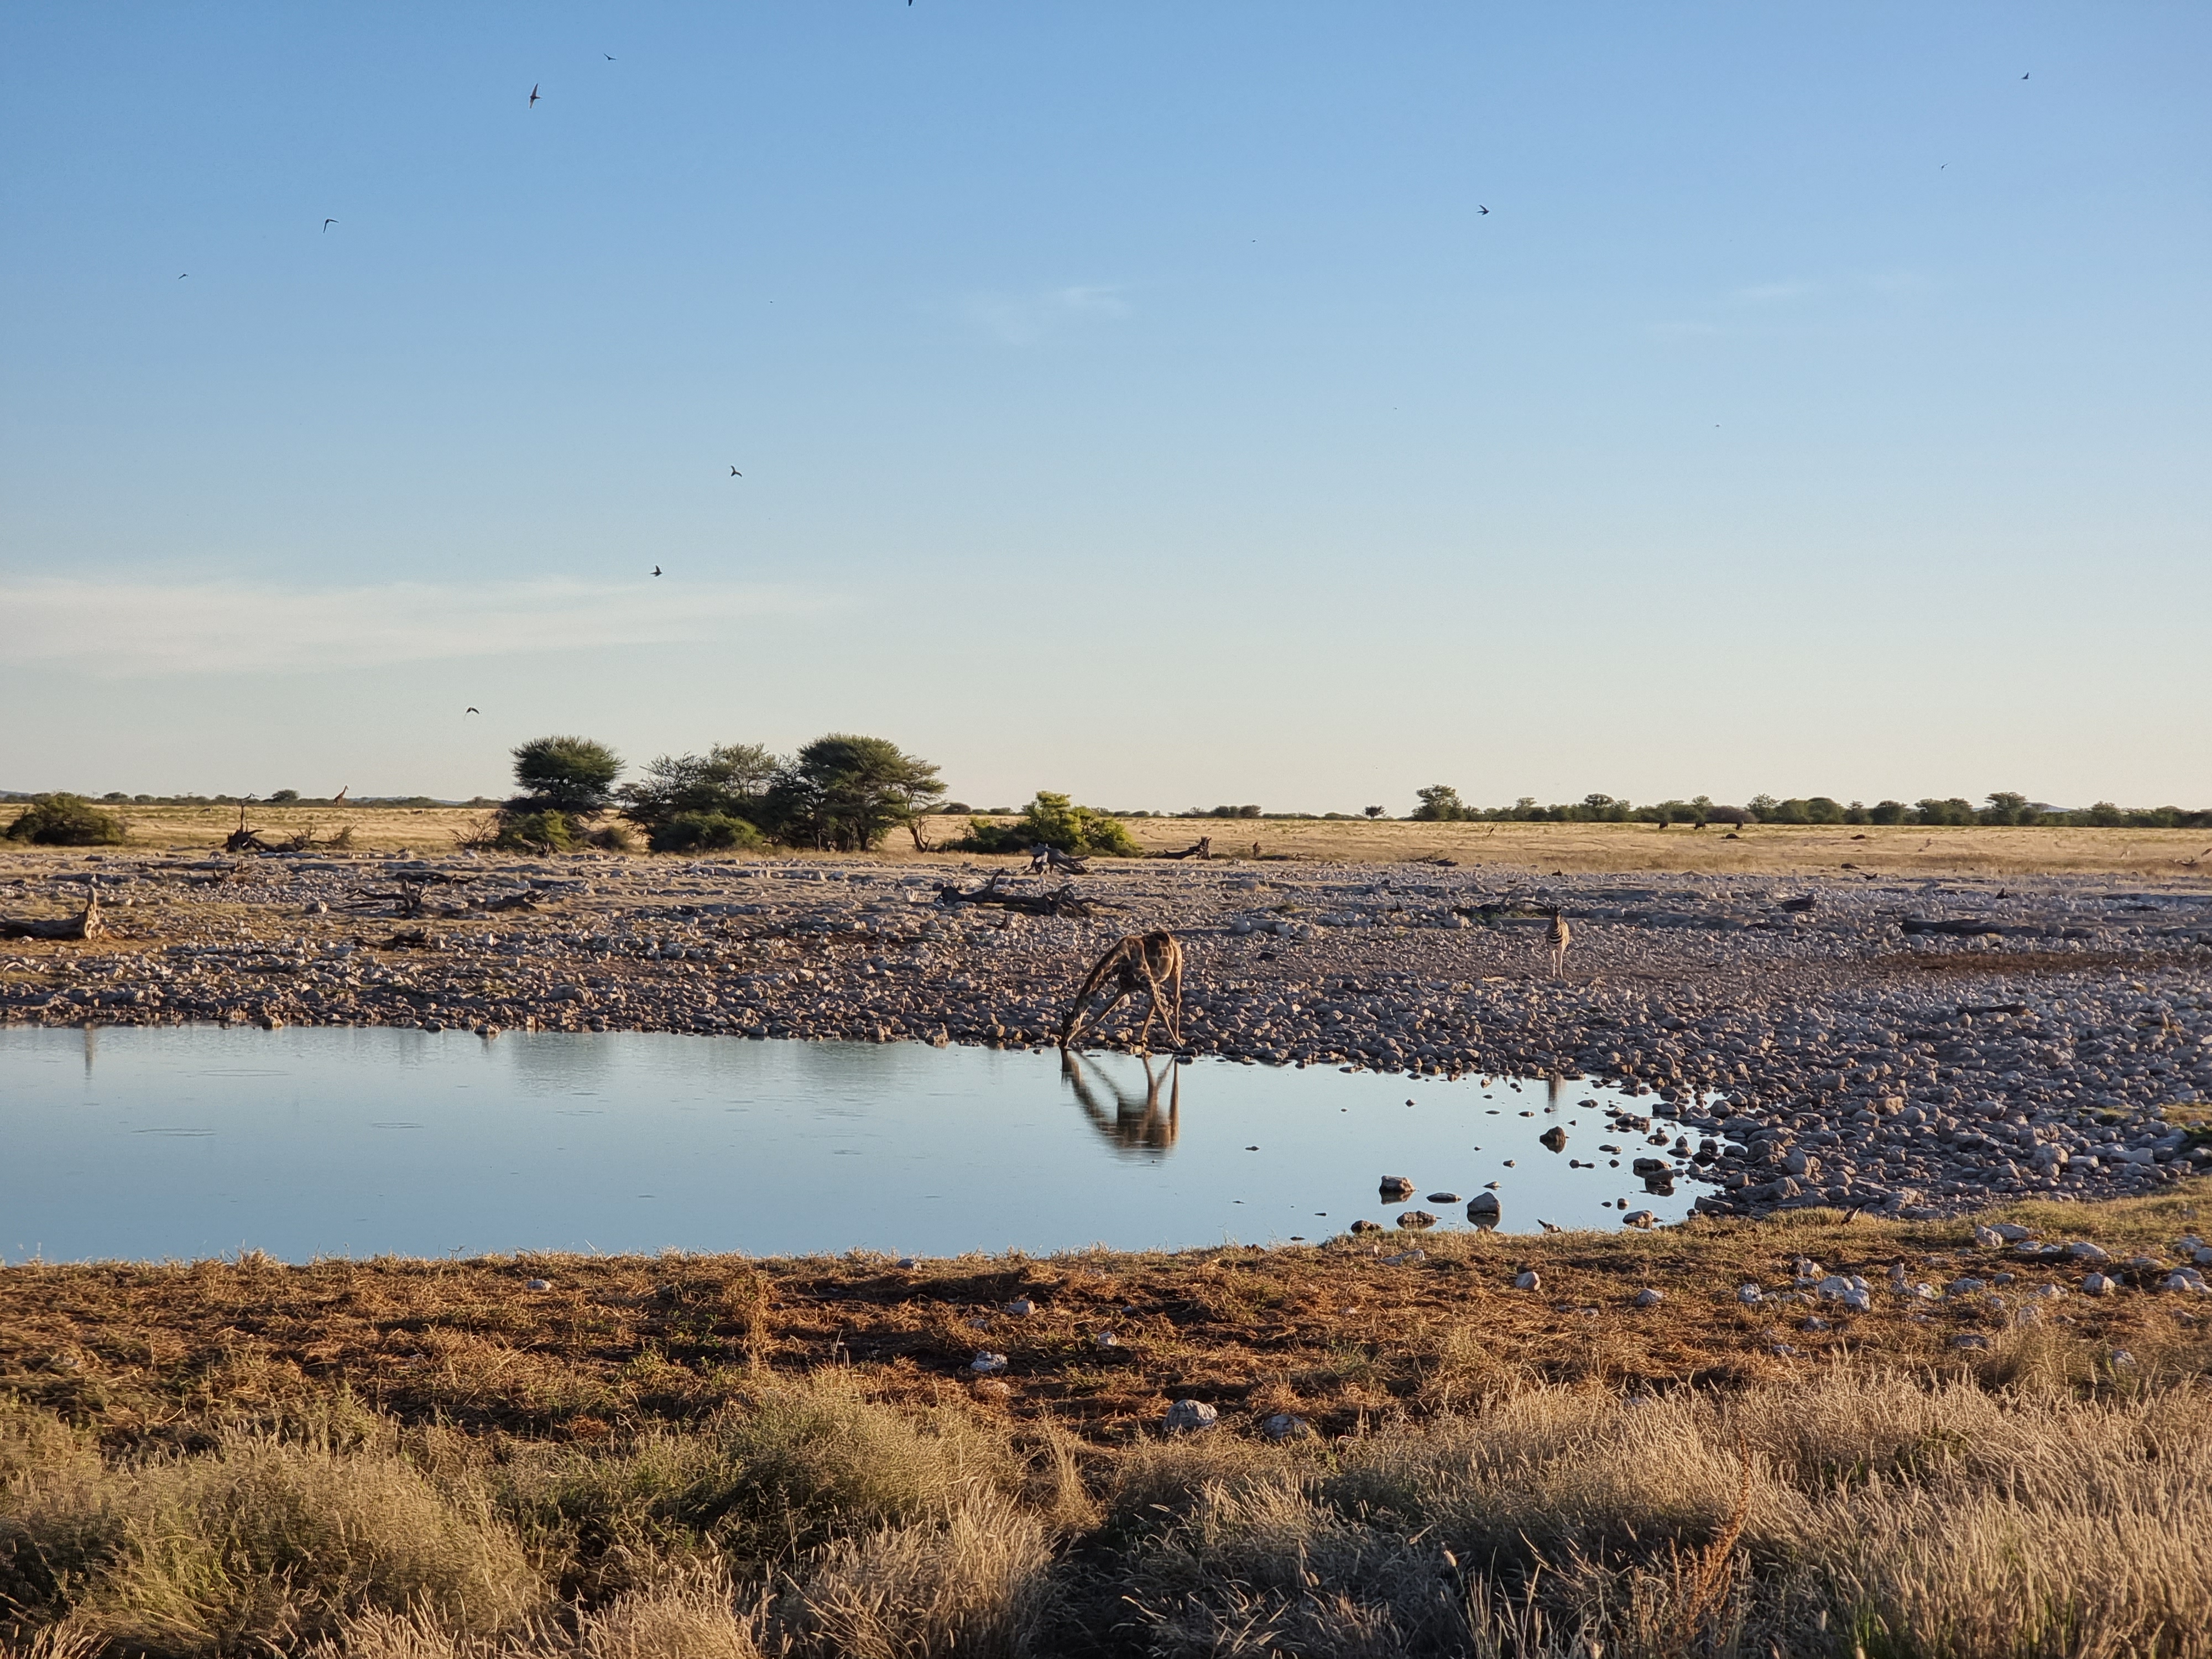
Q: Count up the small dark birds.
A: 11